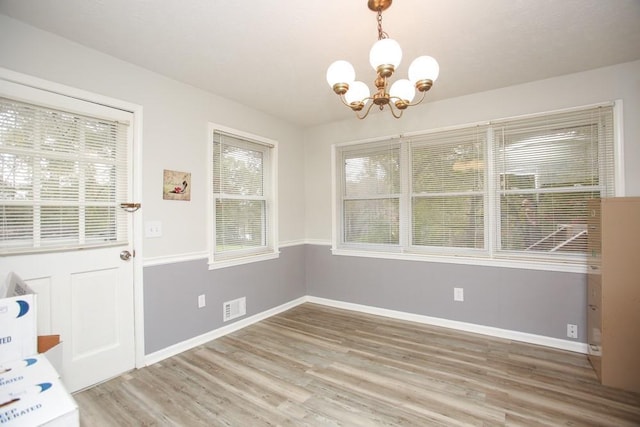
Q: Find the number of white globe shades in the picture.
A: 5